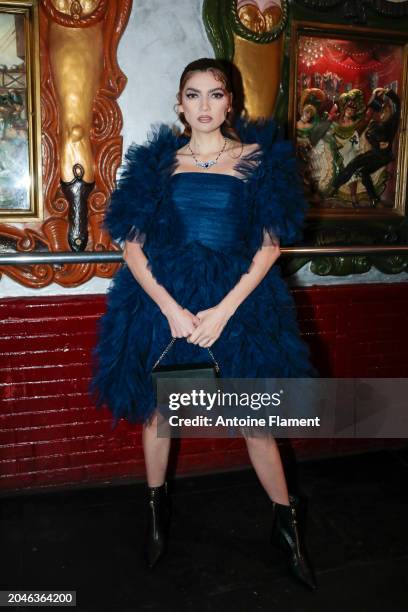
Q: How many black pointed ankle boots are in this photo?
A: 2